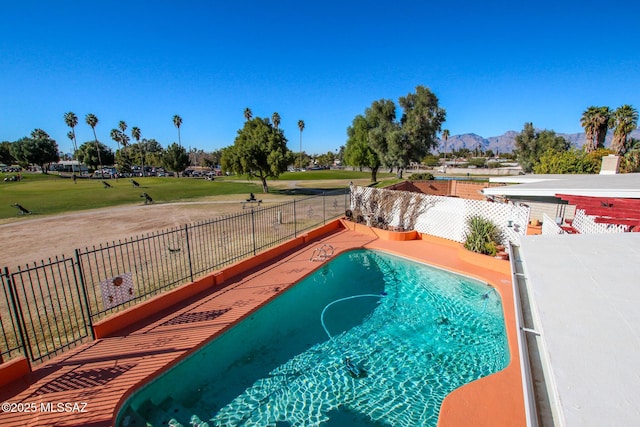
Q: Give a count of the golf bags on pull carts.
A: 4